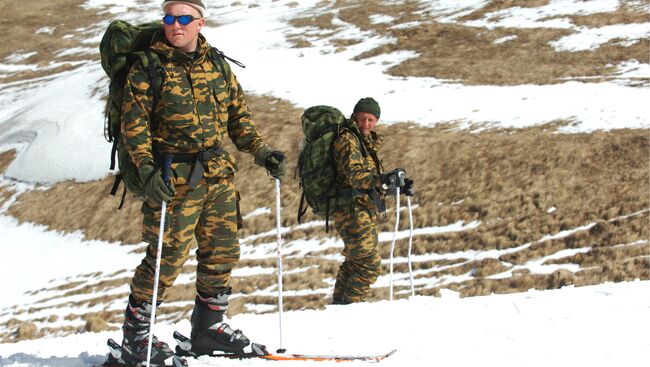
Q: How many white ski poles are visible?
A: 4